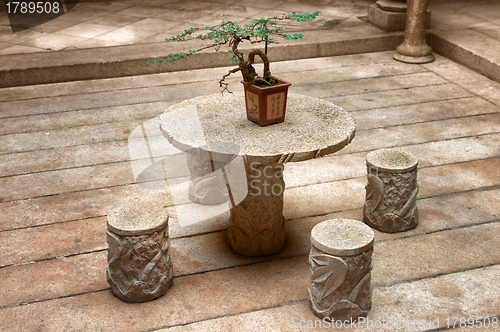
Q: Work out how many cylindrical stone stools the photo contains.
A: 4